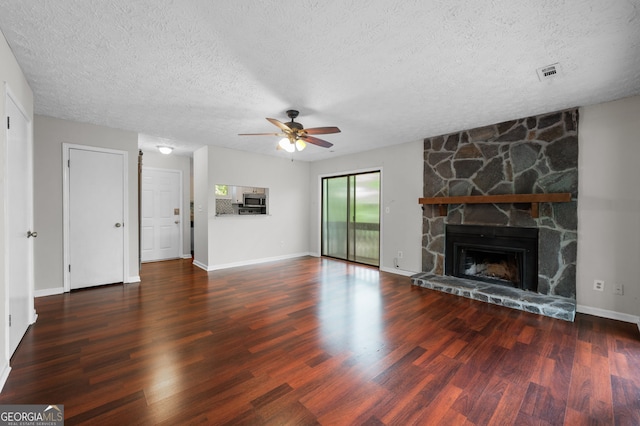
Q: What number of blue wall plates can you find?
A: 0